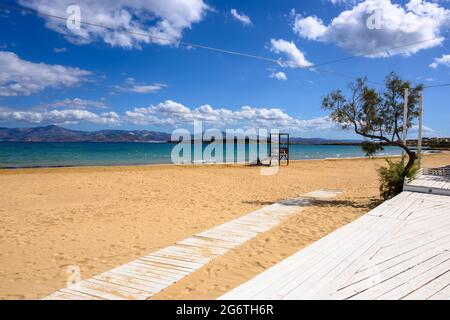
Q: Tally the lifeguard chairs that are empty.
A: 1